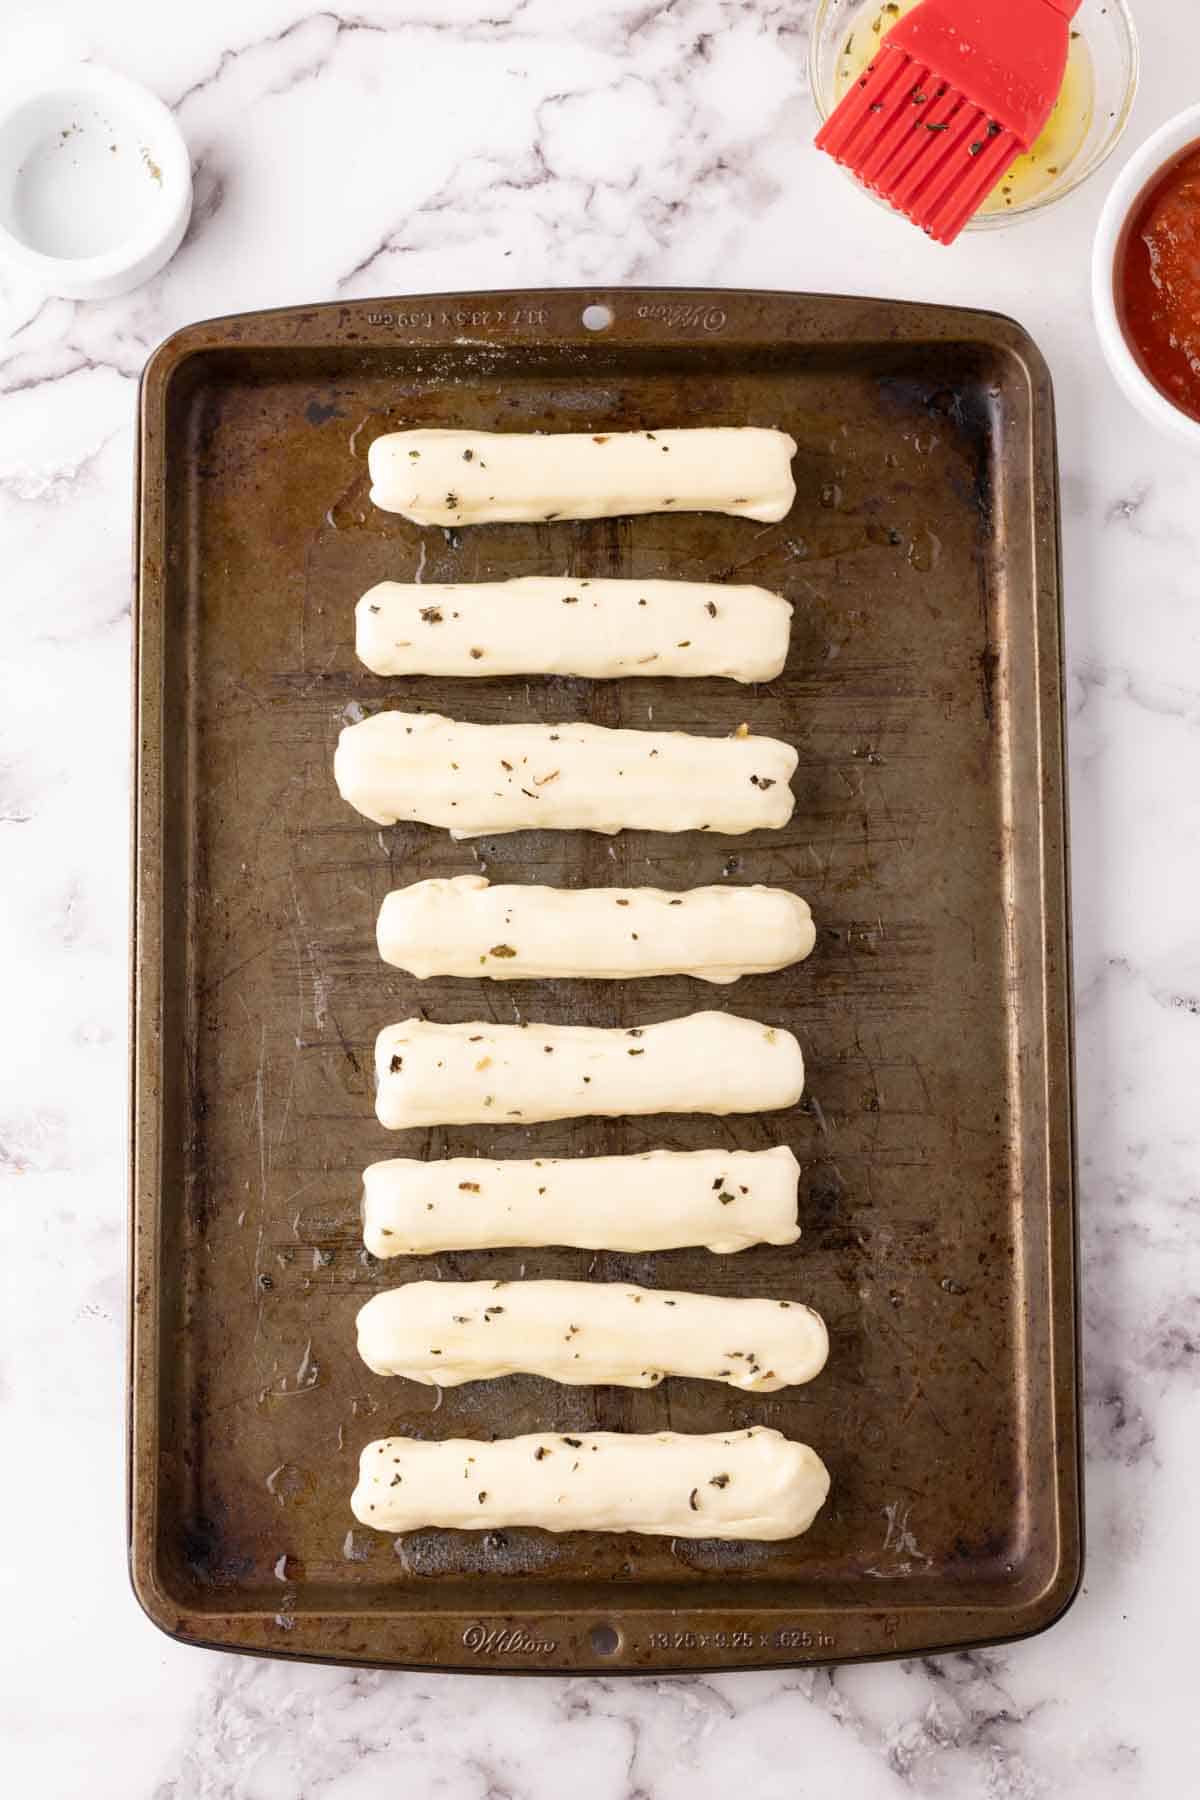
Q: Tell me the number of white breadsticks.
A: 8